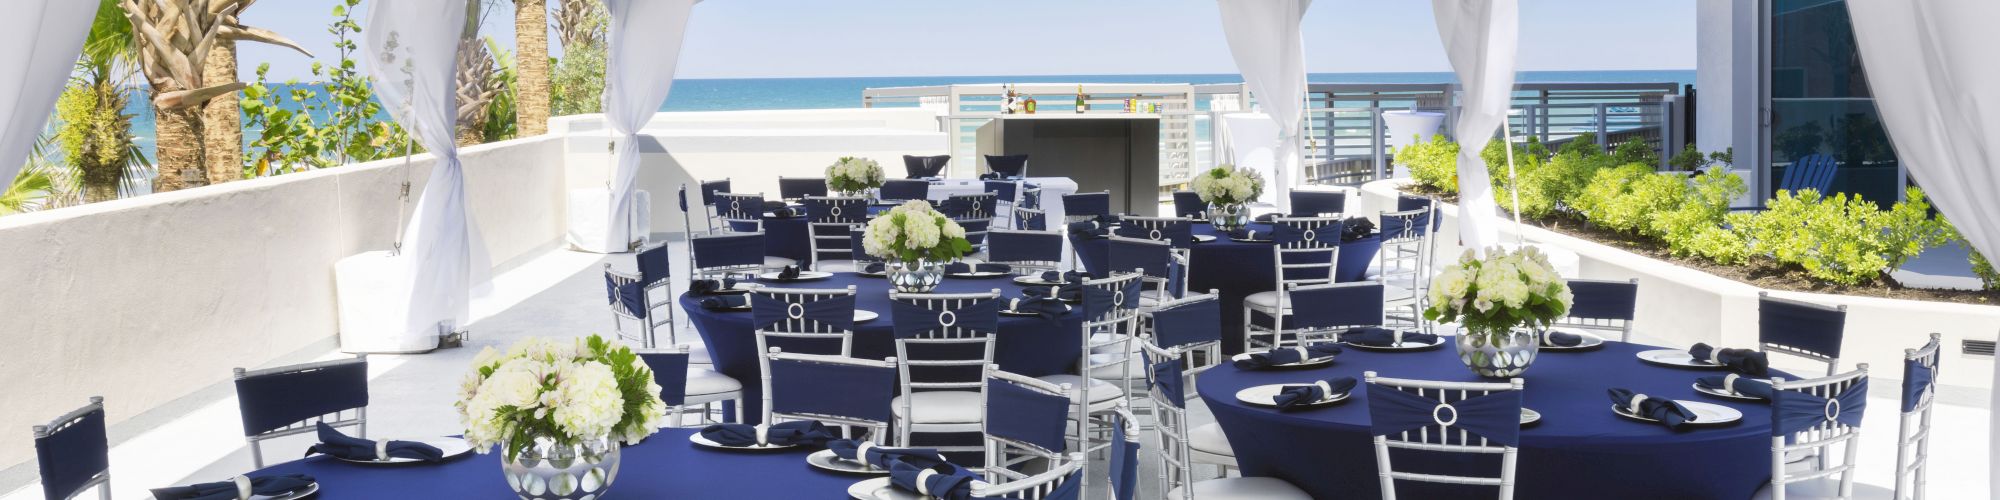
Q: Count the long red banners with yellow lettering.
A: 0